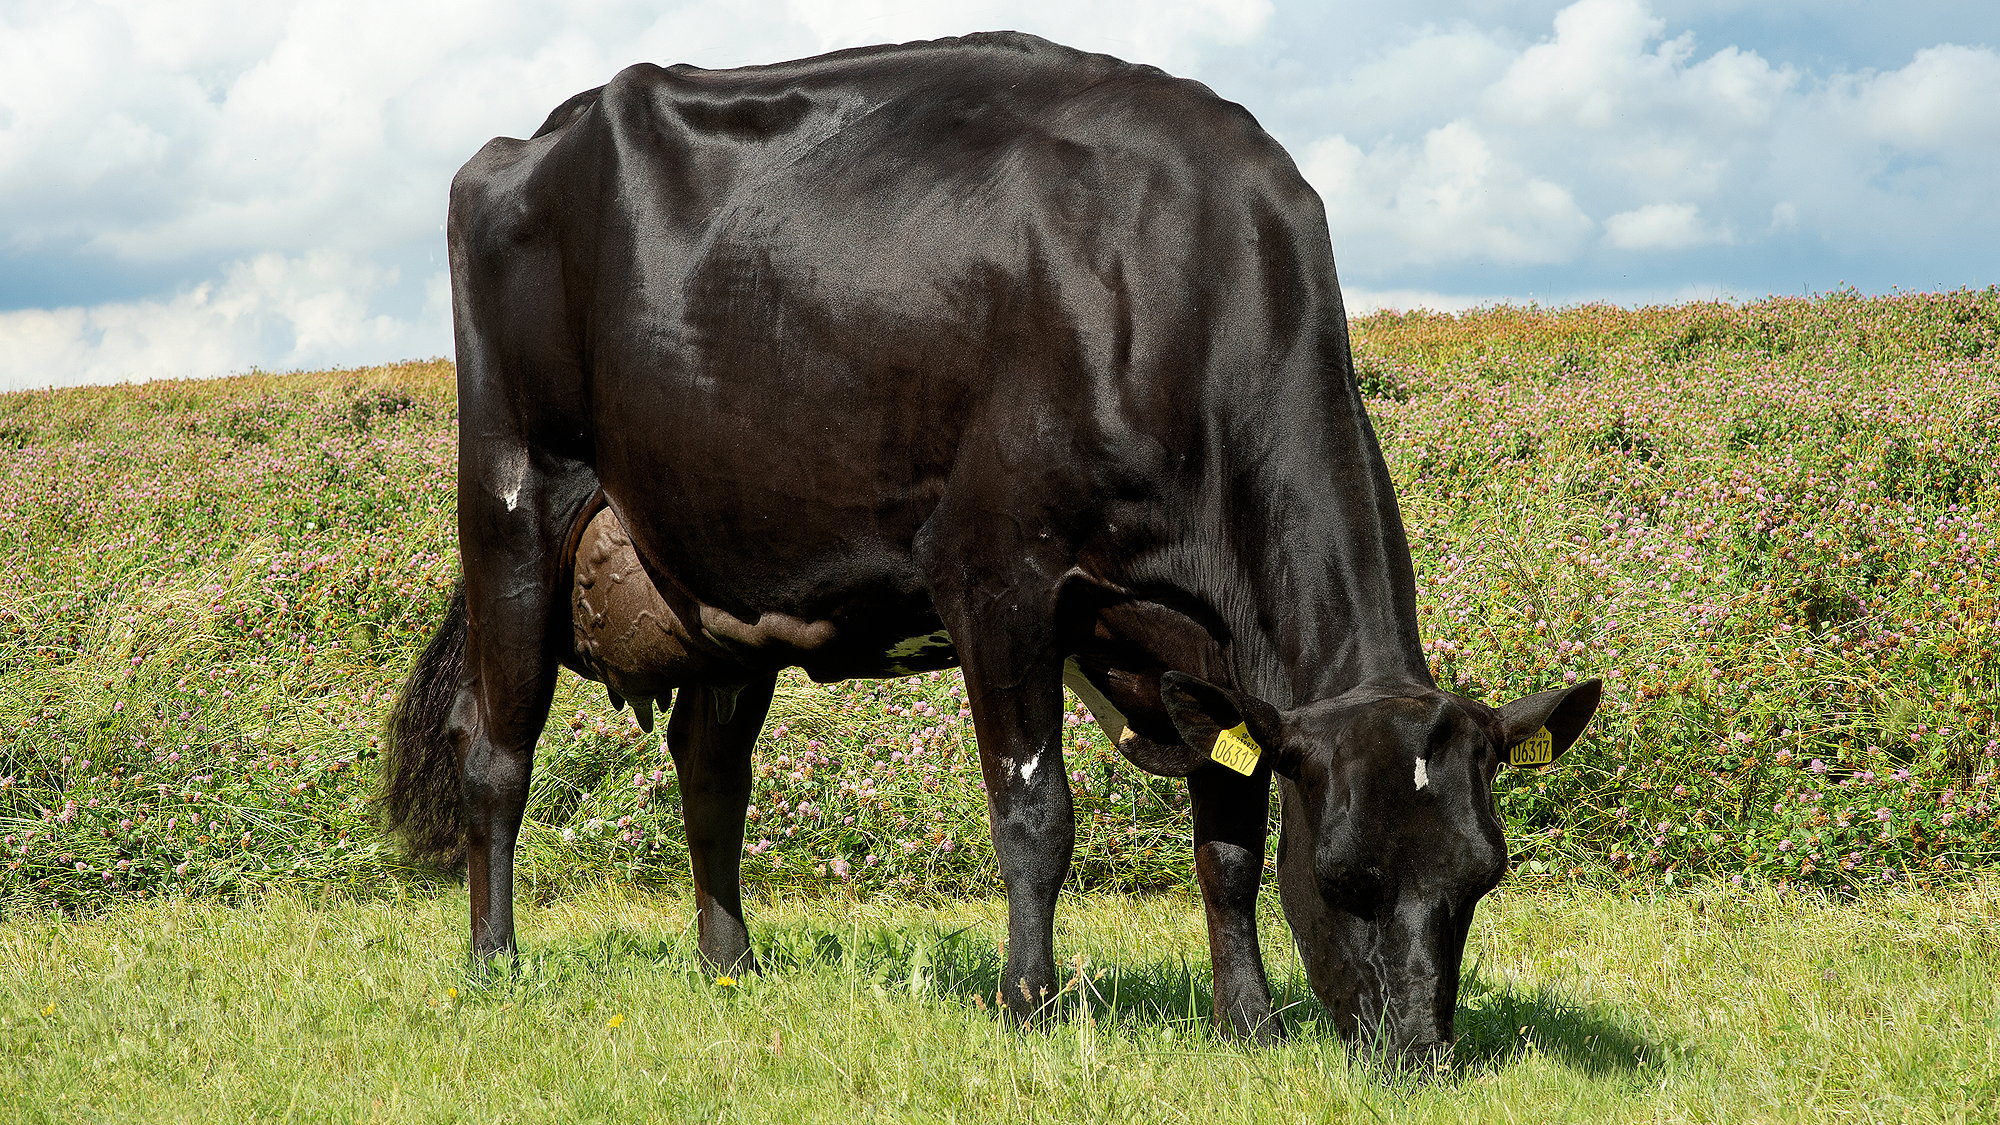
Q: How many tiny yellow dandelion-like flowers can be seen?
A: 4